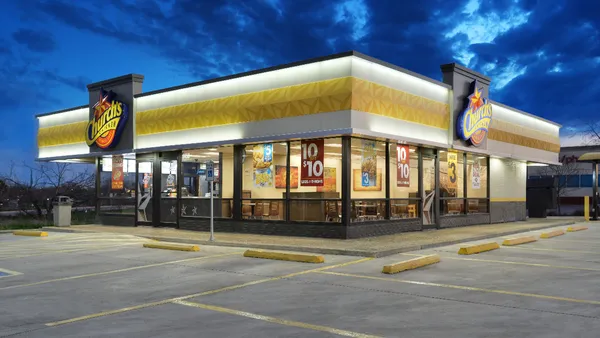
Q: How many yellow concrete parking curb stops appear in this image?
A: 8